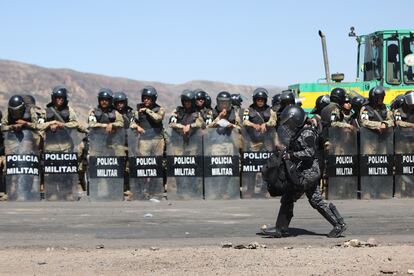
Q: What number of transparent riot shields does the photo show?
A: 10